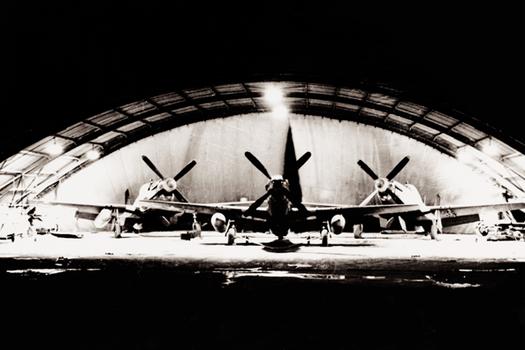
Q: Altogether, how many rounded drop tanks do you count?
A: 2